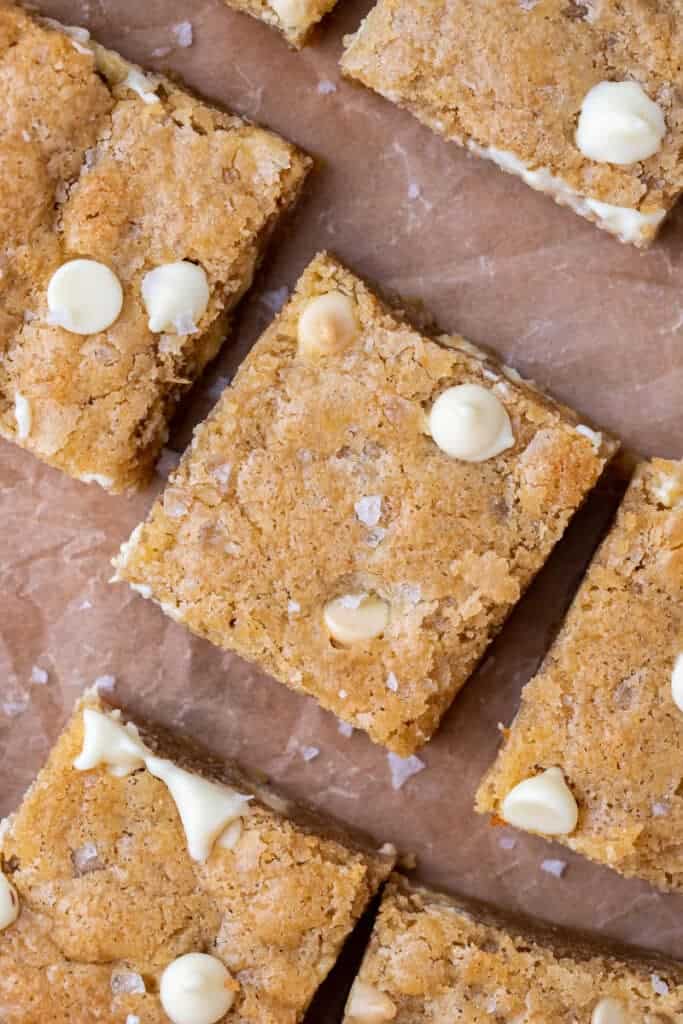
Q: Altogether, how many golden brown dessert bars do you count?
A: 7